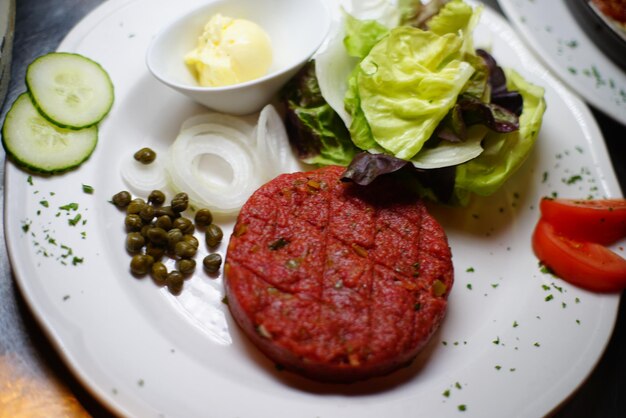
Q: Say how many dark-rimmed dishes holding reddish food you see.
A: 1